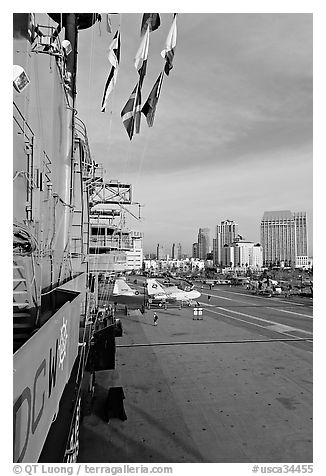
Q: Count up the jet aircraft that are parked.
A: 2